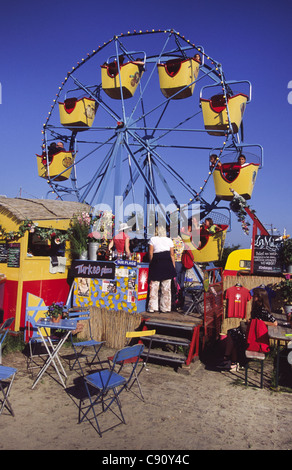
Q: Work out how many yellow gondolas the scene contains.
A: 7